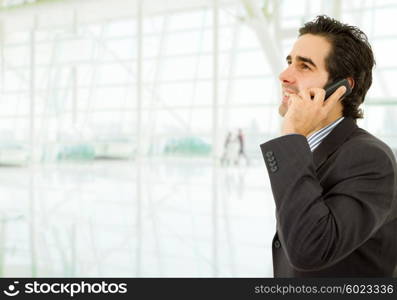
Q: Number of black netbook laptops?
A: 0